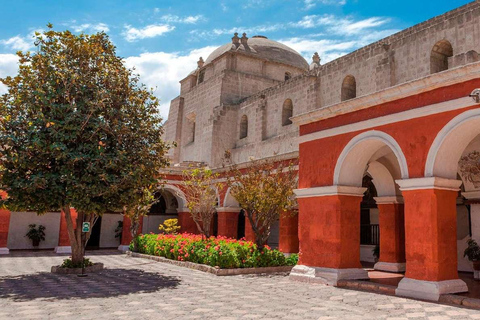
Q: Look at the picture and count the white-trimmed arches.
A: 5